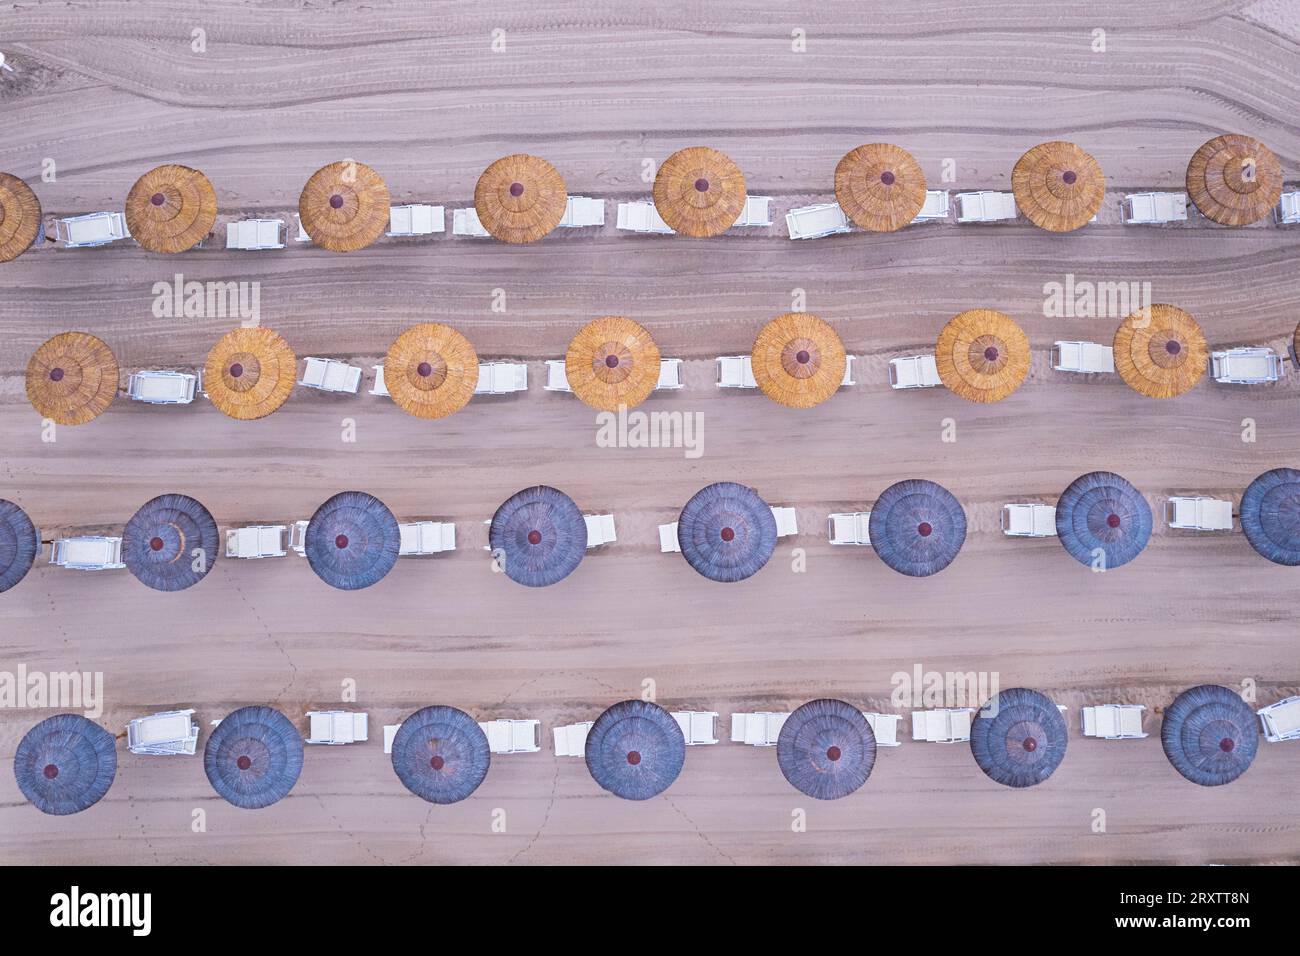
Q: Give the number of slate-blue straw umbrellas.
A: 15